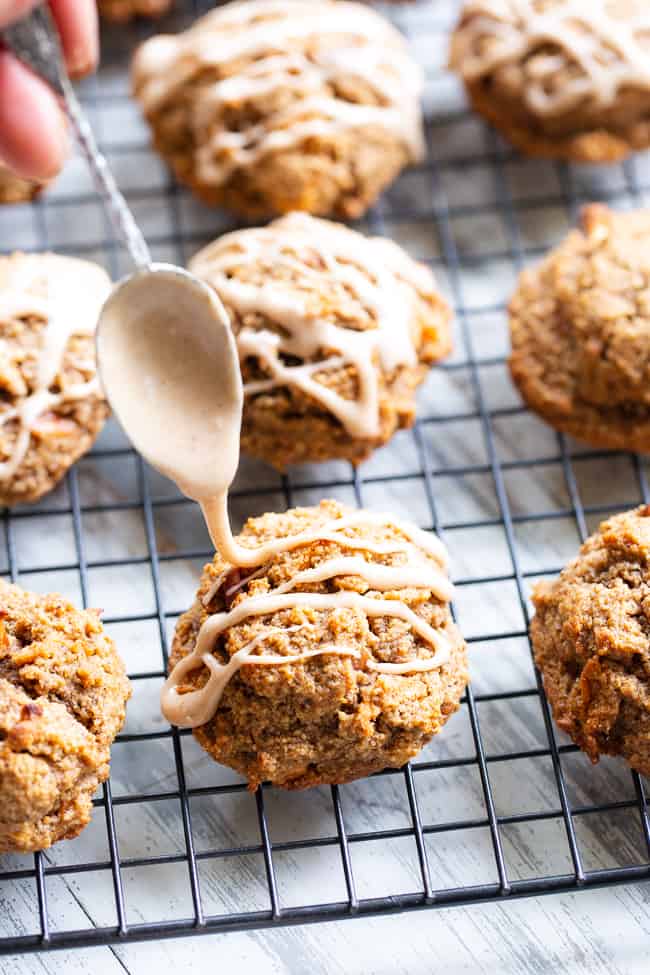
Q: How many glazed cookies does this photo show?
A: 5